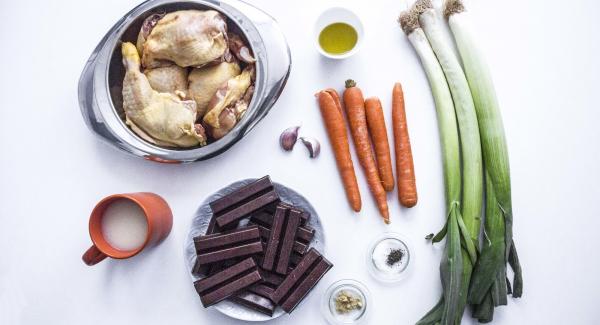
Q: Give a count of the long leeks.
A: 3